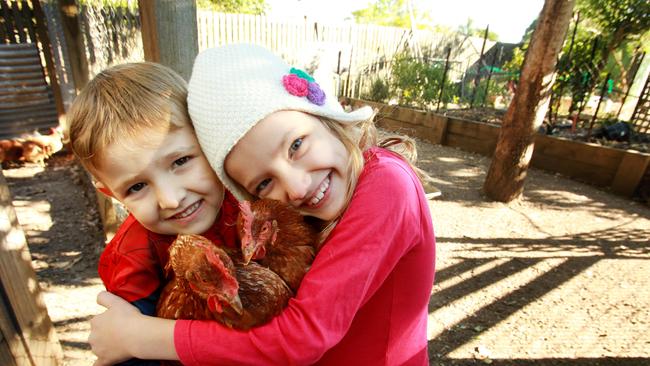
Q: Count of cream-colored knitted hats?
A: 1